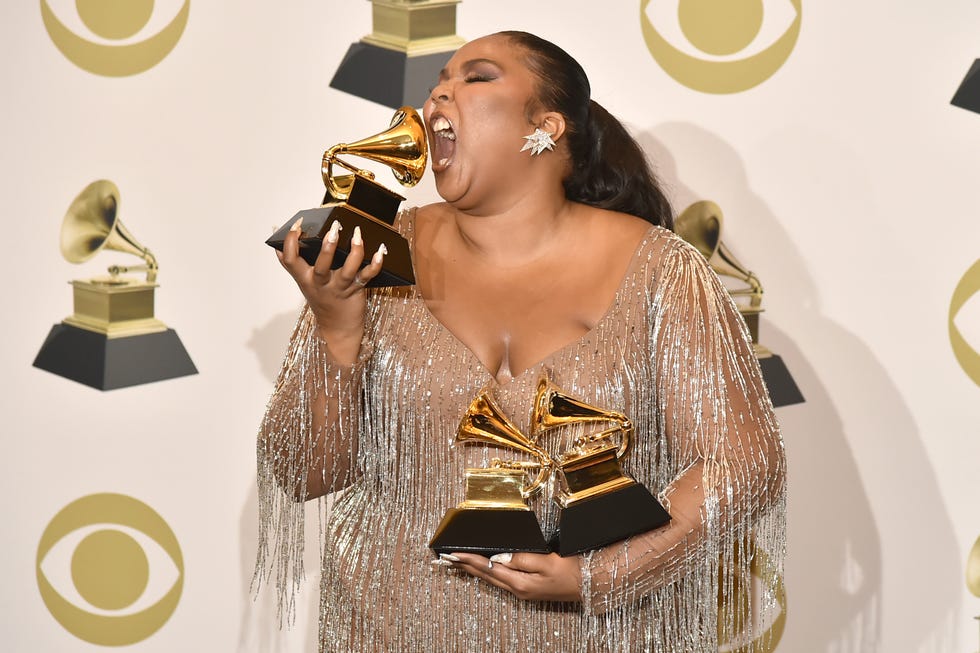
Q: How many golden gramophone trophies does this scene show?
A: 3